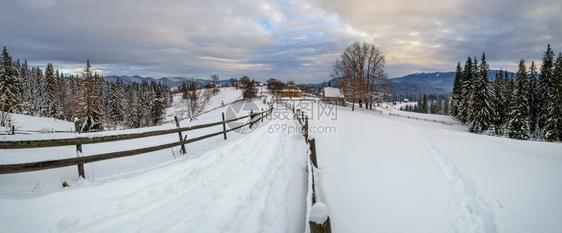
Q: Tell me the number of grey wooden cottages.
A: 1